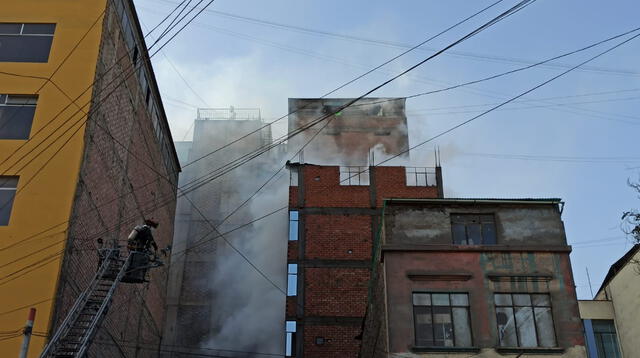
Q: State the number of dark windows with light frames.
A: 3